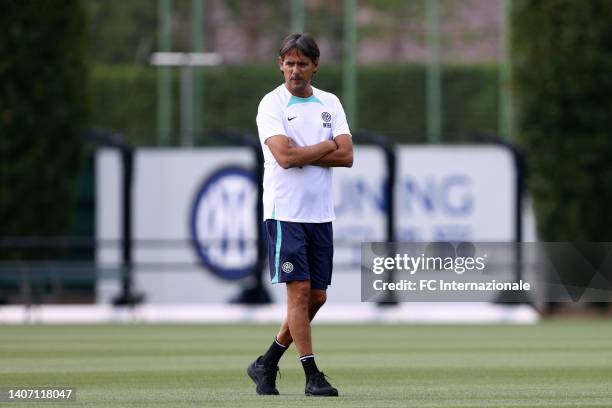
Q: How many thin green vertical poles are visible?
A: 6